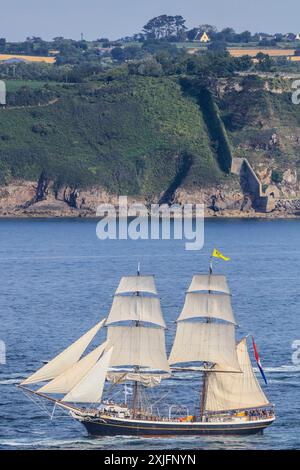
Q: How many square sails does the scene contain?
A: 6